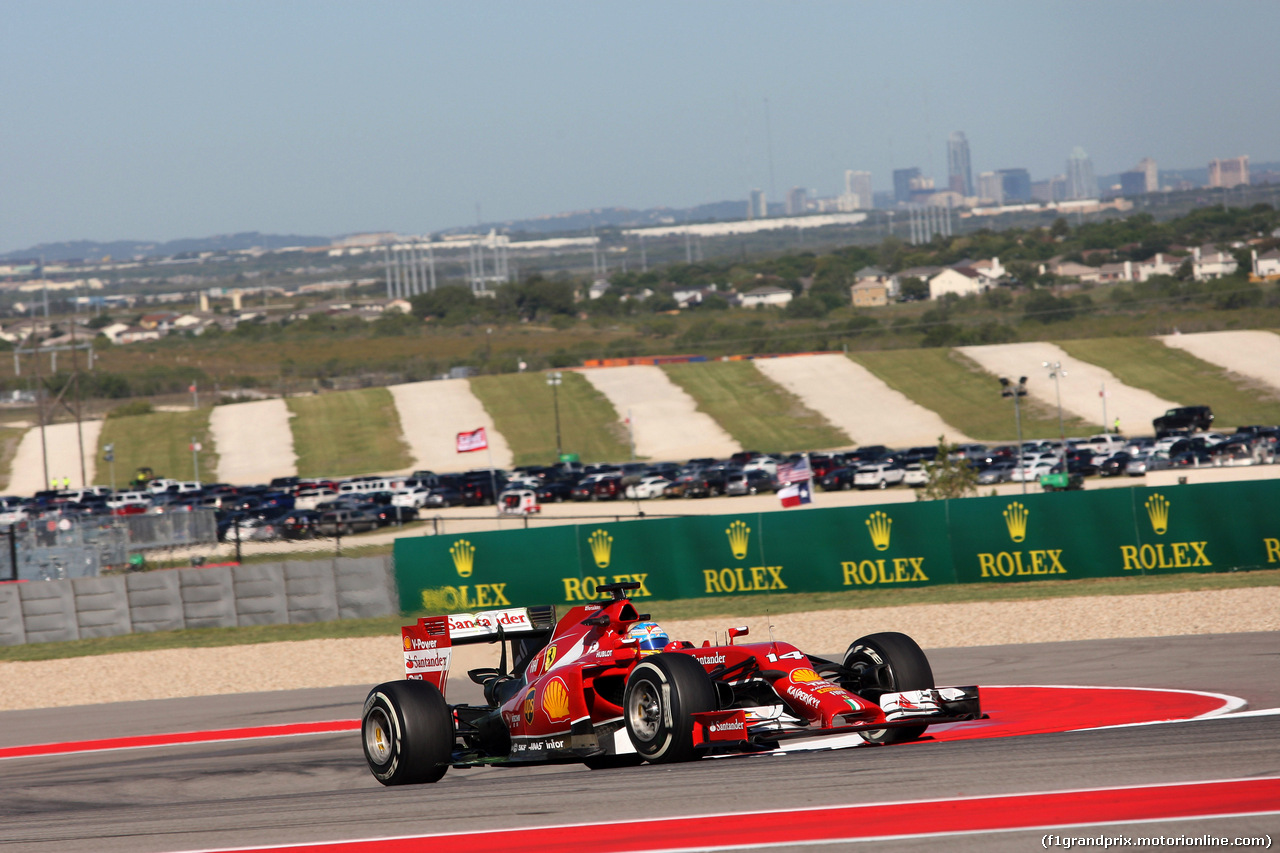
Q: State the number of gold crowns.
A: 6